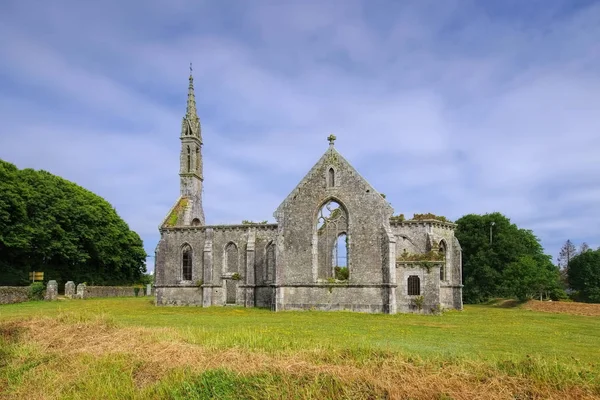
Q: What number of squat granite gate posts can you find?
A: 3